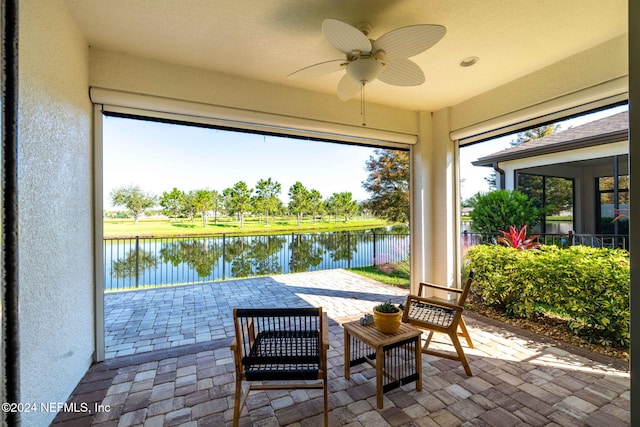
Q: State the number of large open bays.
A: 2